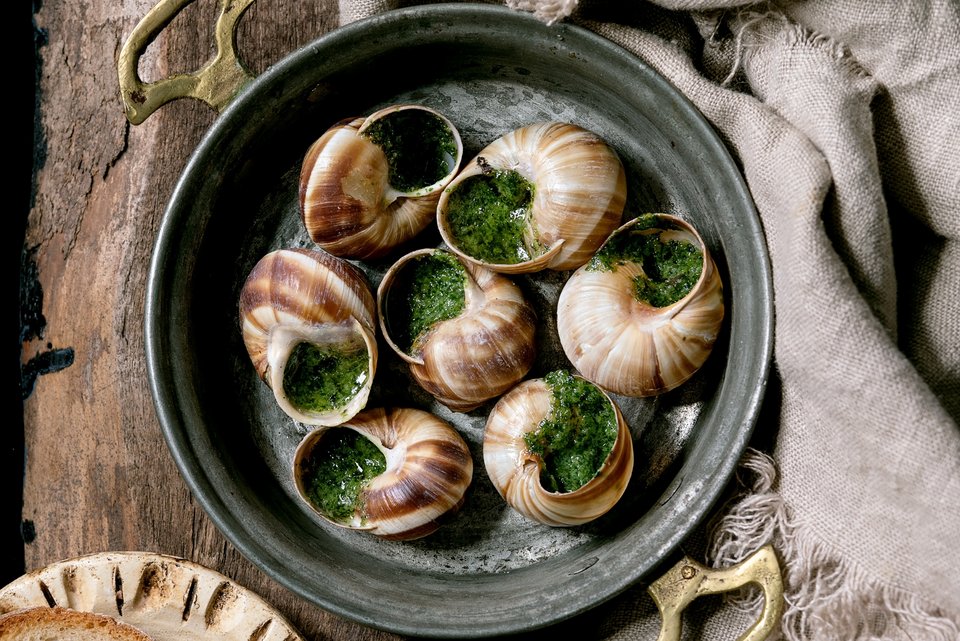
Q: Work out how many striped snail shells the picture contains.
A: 7